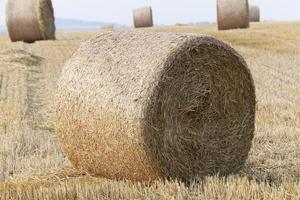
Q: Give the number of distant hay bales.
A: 4